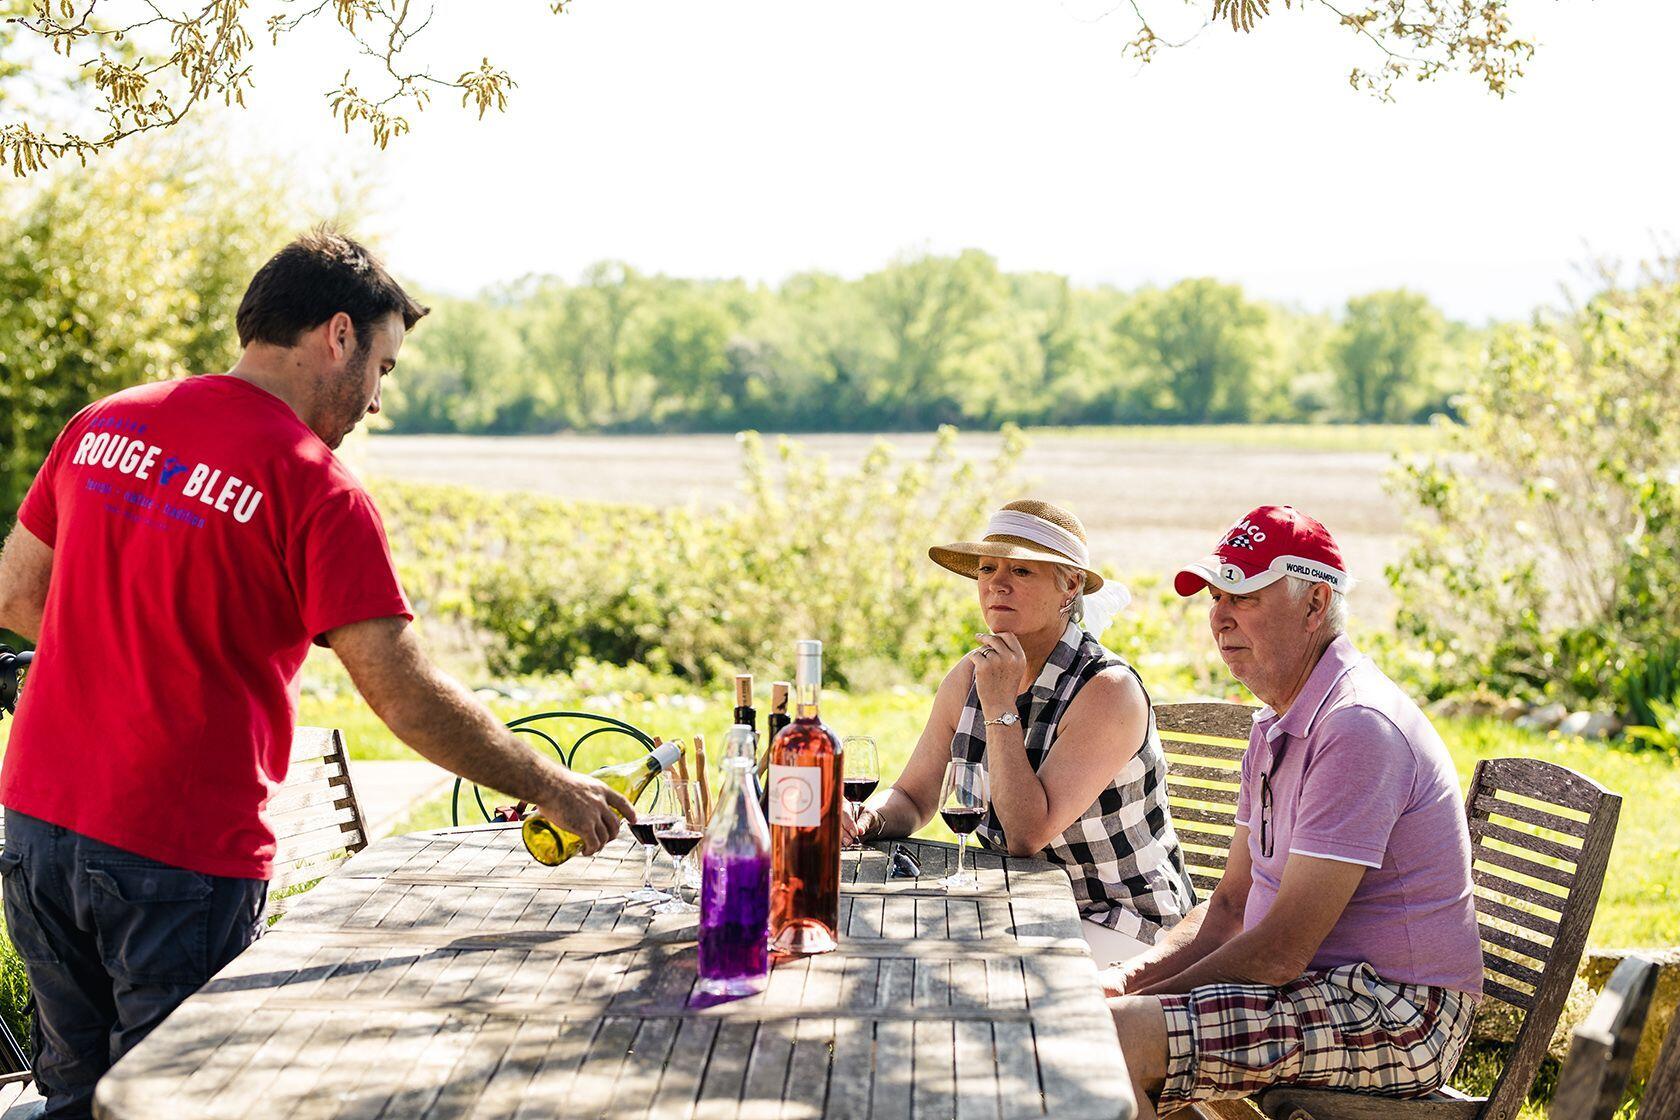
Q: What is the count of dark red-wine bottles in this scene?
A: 2